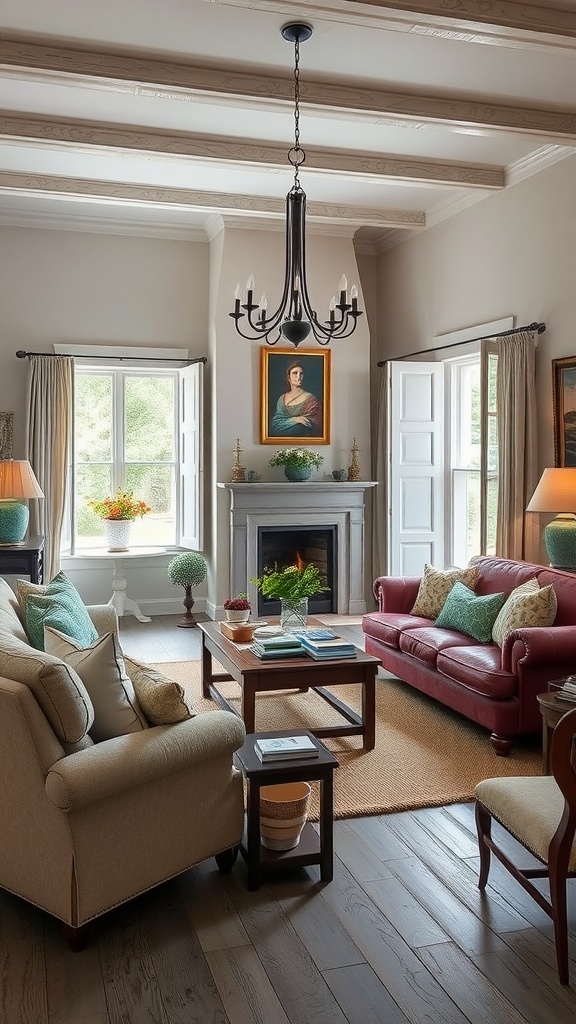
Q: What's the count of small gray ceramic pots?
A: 2